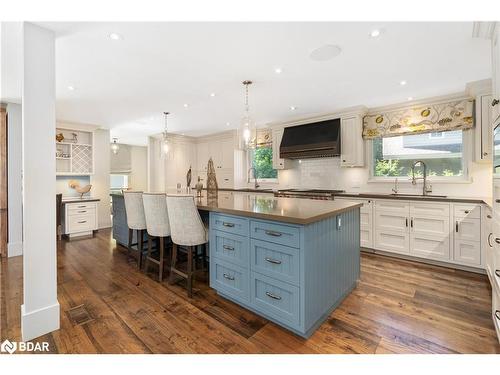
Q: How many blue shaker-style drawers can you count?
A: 6